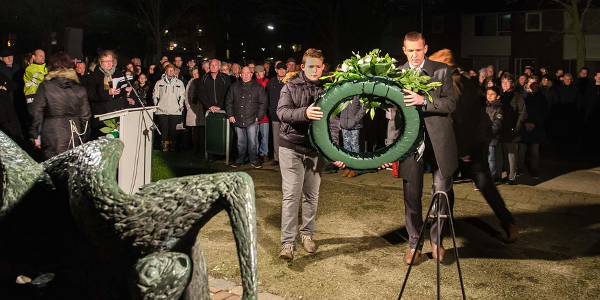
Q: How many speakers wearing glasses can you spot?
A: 1